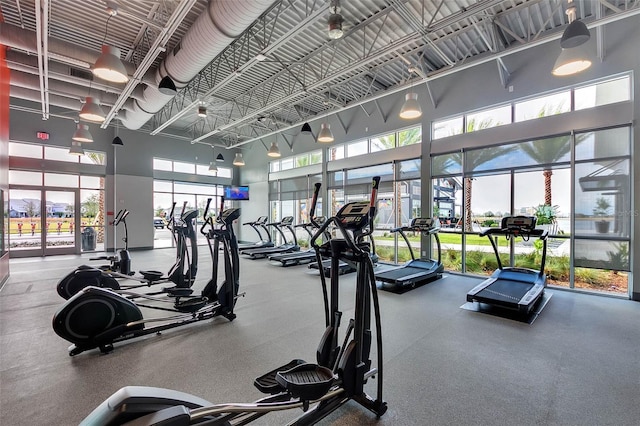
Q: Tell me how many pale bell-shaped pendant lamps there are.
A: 10